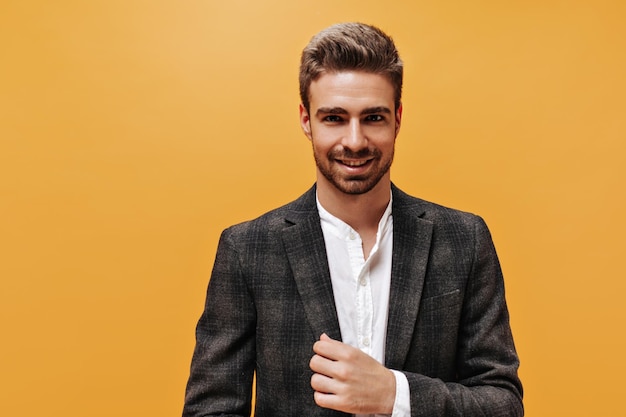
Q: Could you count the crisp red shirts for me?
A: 0